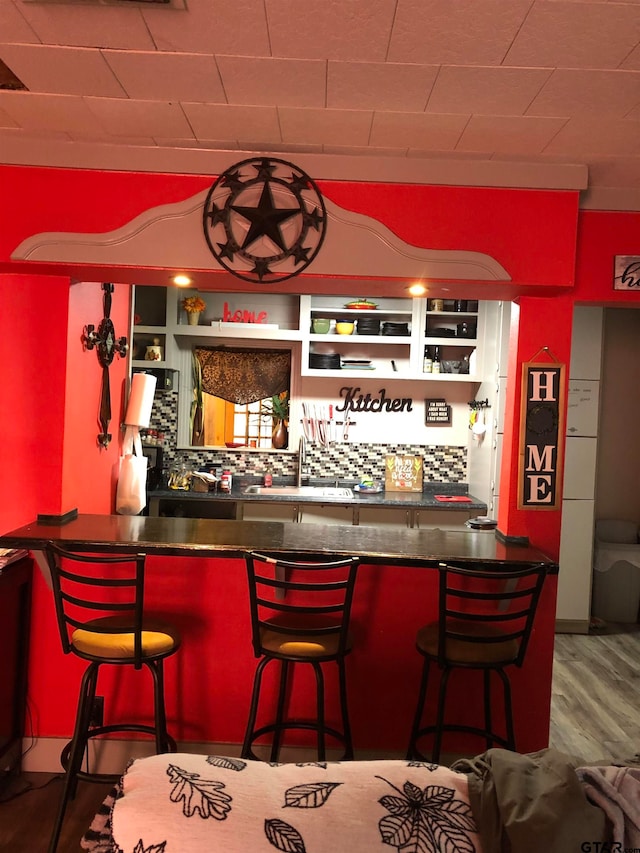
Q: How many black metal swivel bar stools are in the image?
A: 3